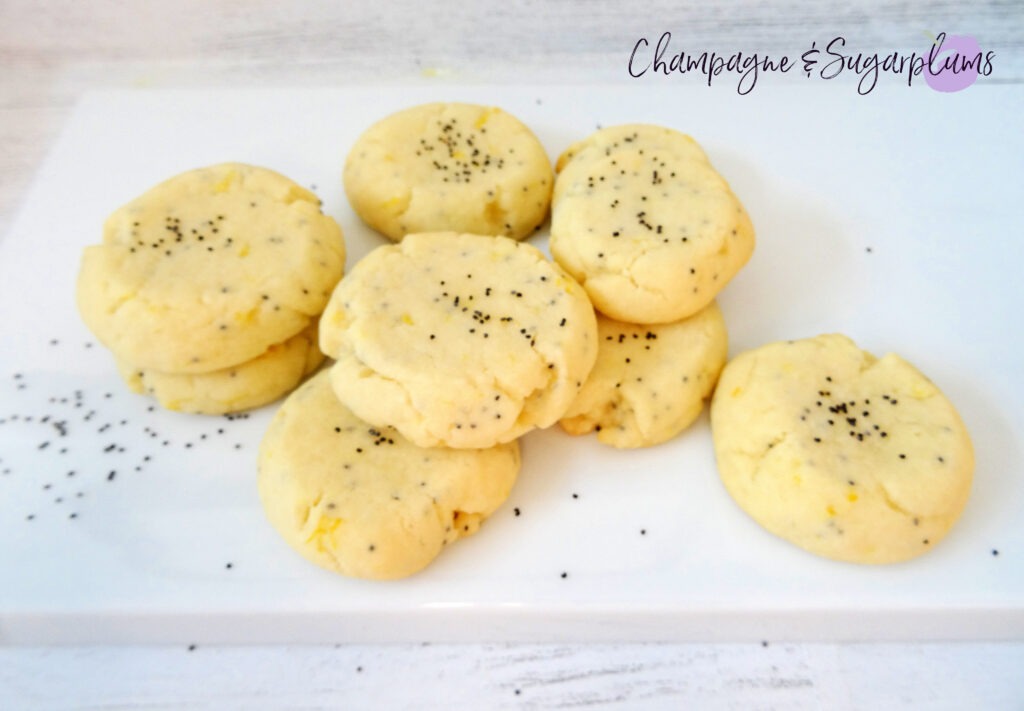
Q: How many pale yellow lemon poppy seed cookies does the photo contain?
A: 8